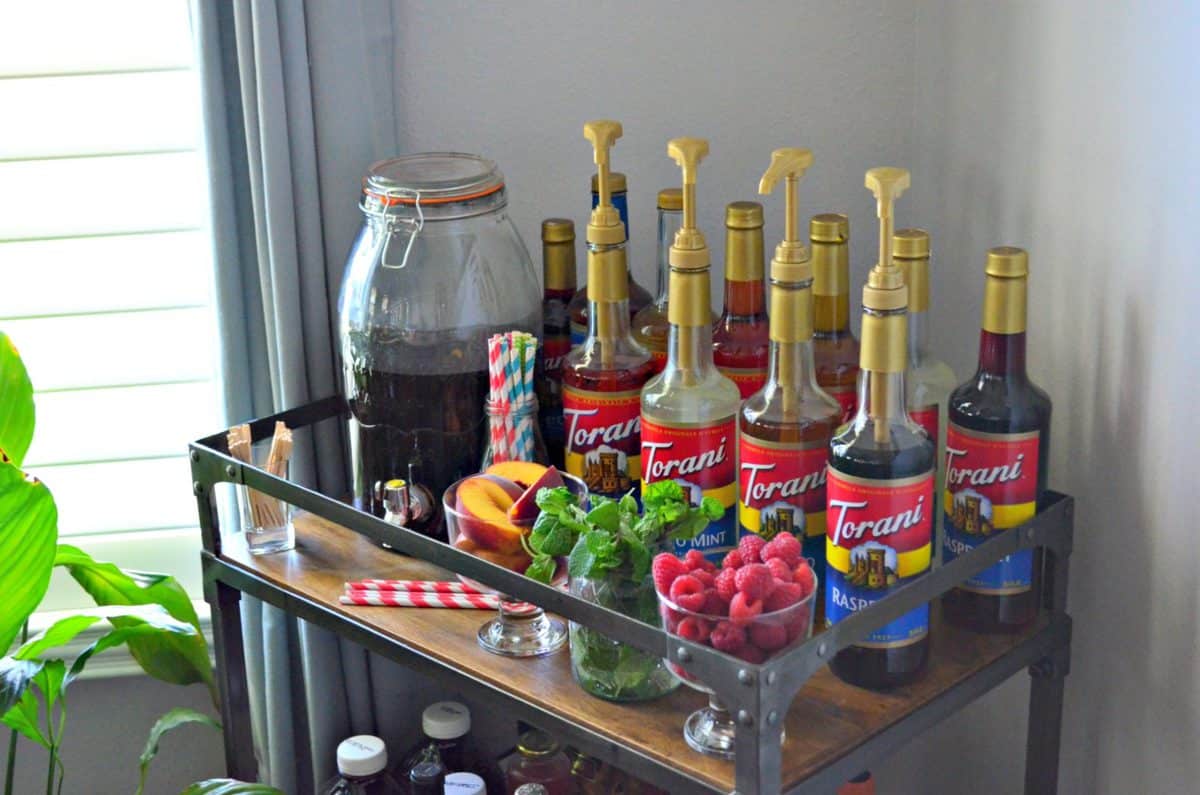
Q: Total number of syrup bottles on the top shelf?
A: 11